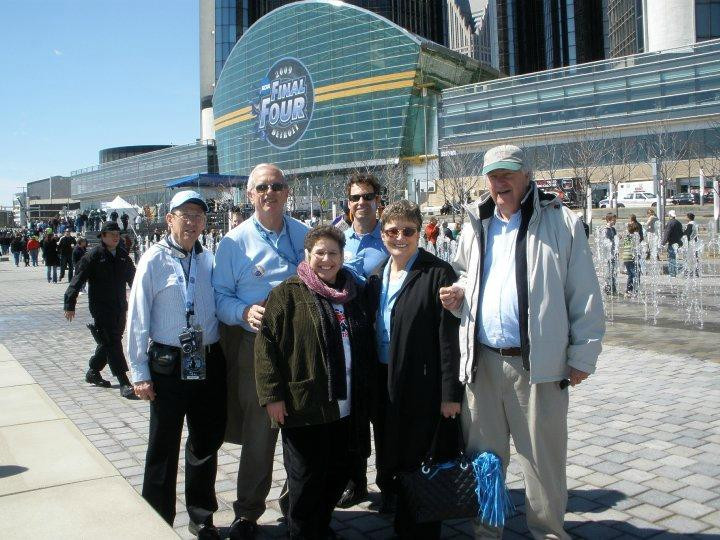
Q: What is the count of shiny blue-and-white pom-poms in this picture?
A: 1